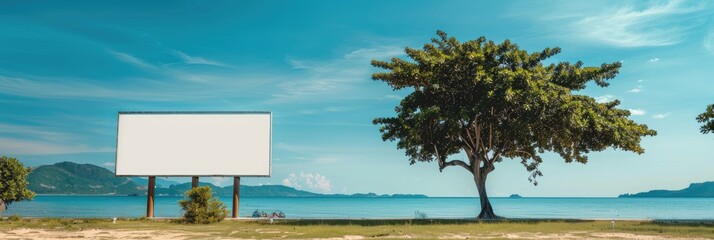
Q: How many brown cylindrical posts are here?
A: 3